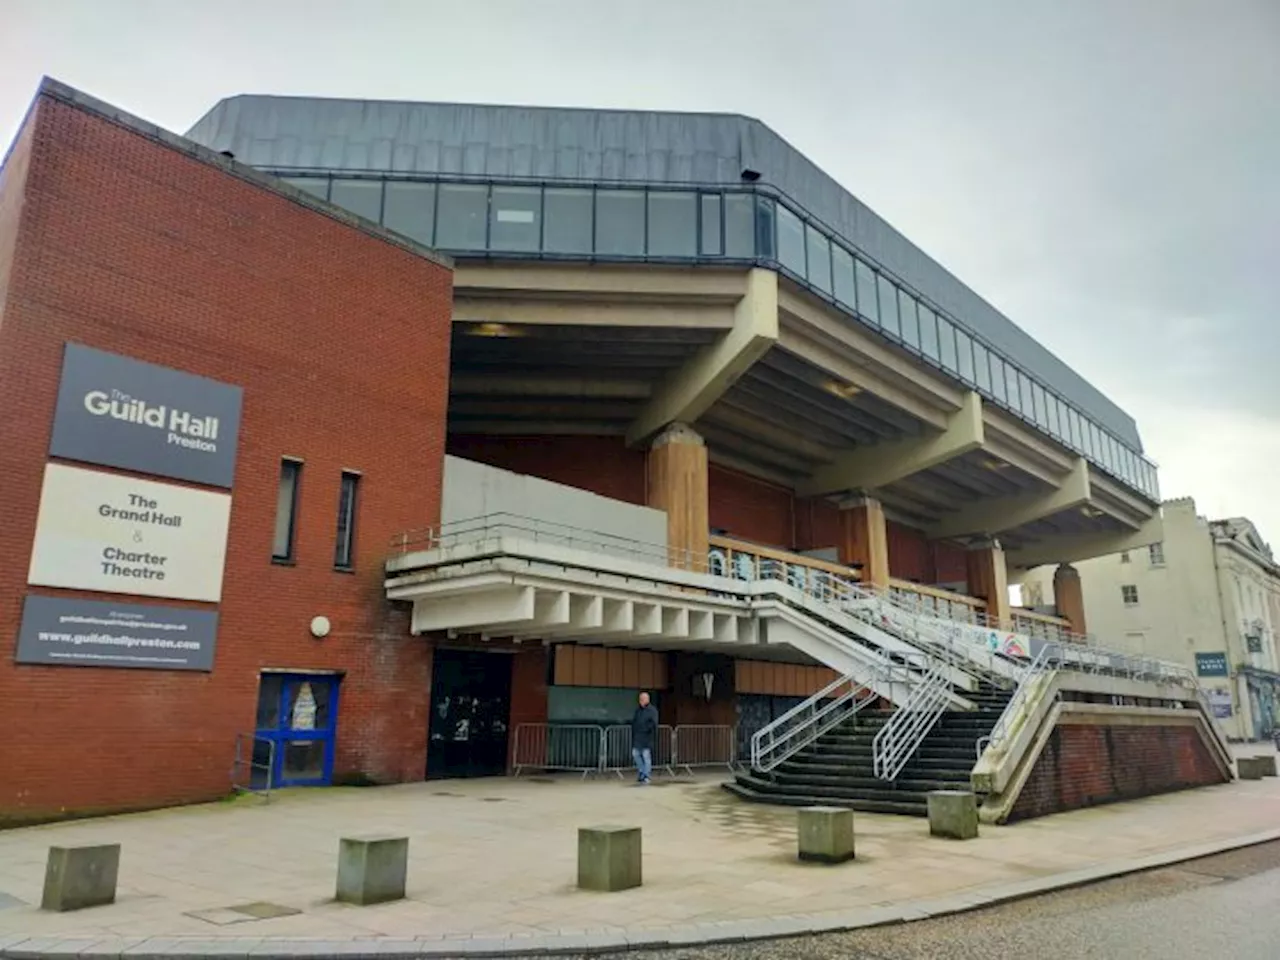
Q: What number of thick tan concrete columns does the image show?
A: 4